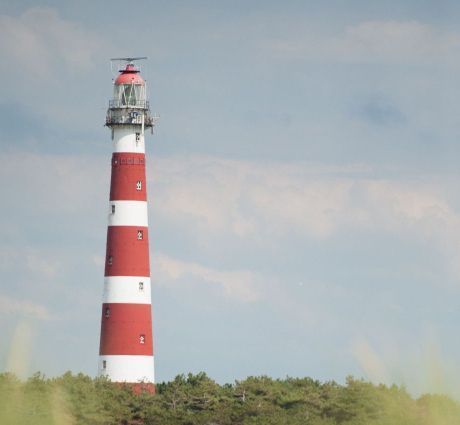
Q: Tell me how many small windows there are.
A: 9